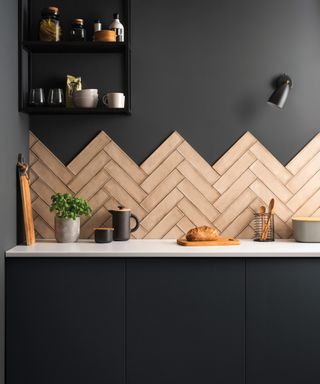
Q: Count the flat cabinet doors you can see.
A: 3